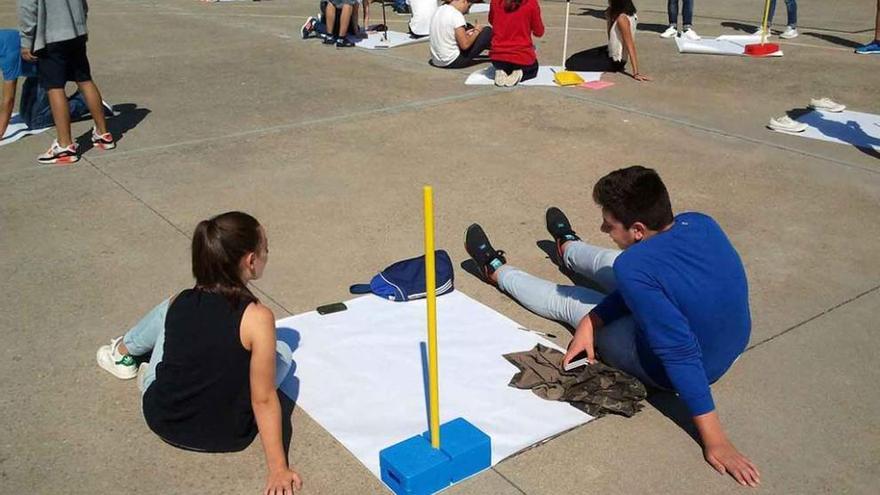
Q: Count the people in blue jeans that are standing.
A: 2